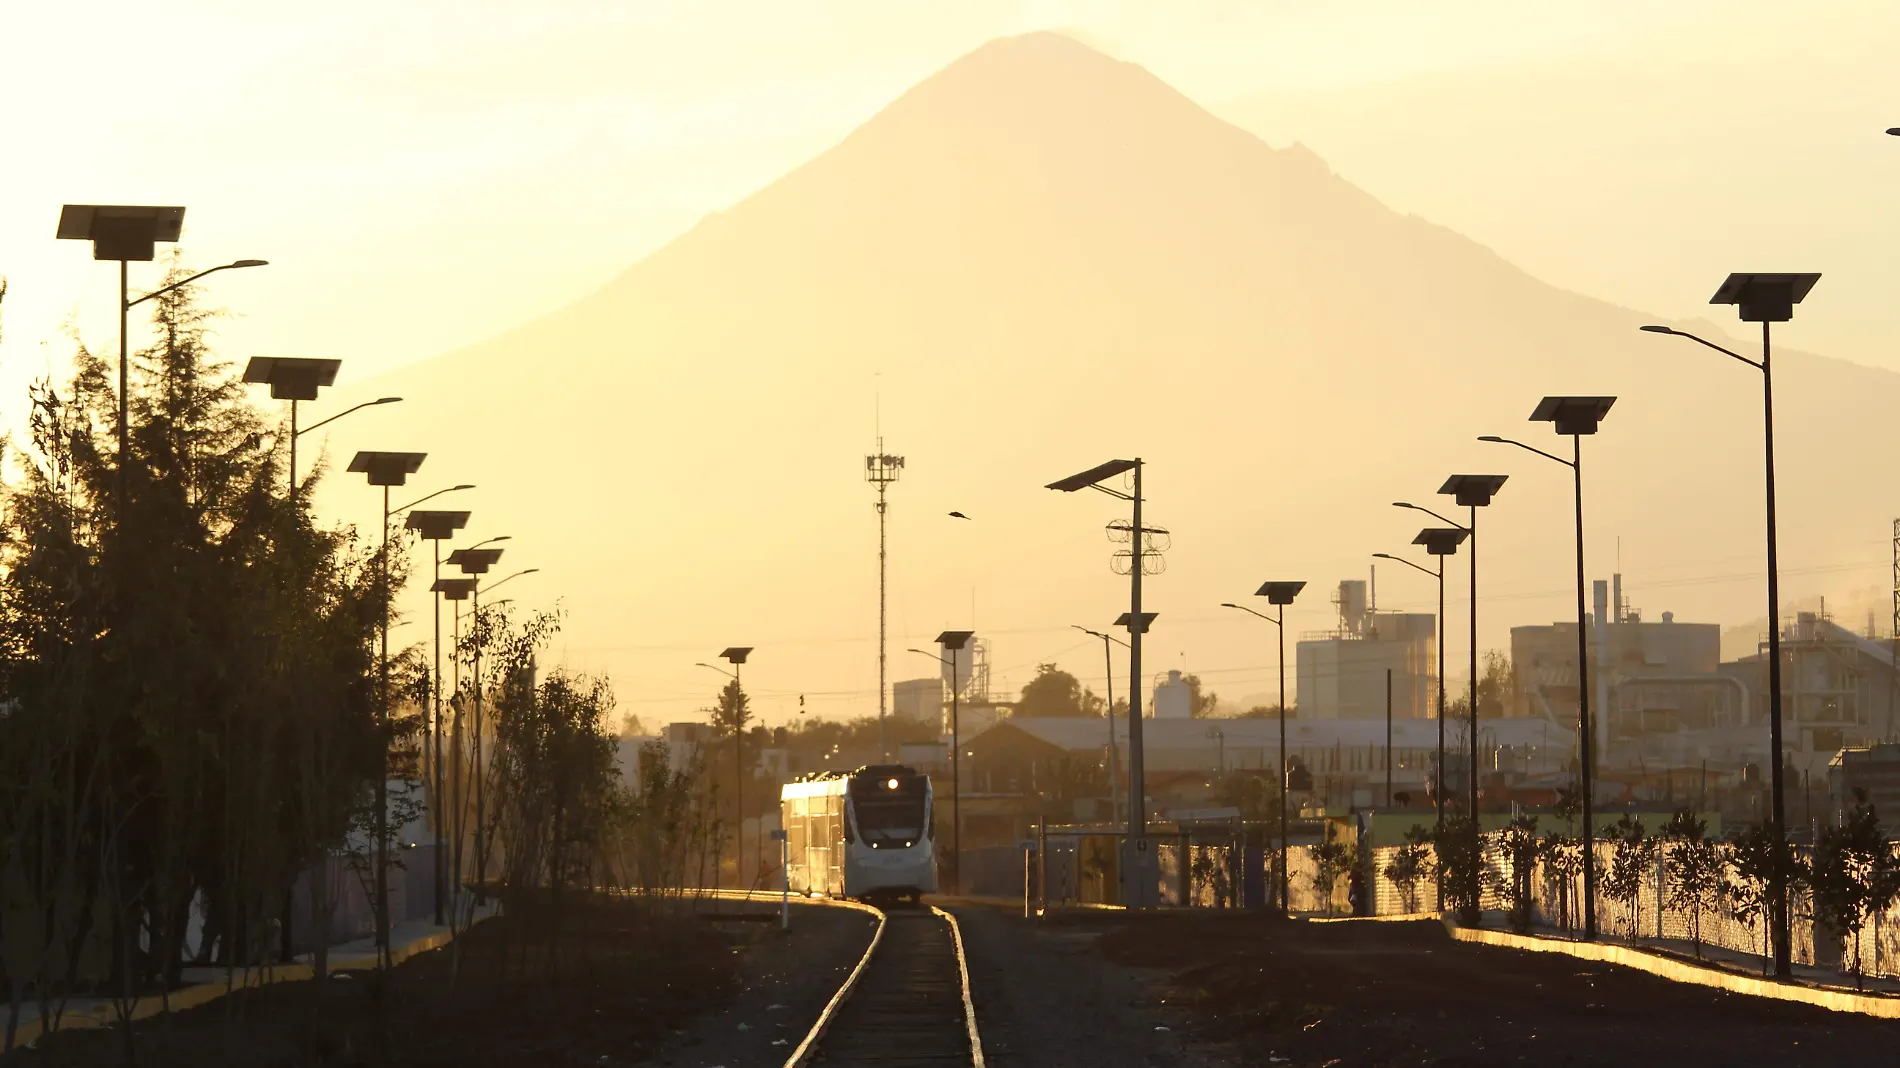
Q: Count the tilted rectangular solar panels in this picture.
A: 15